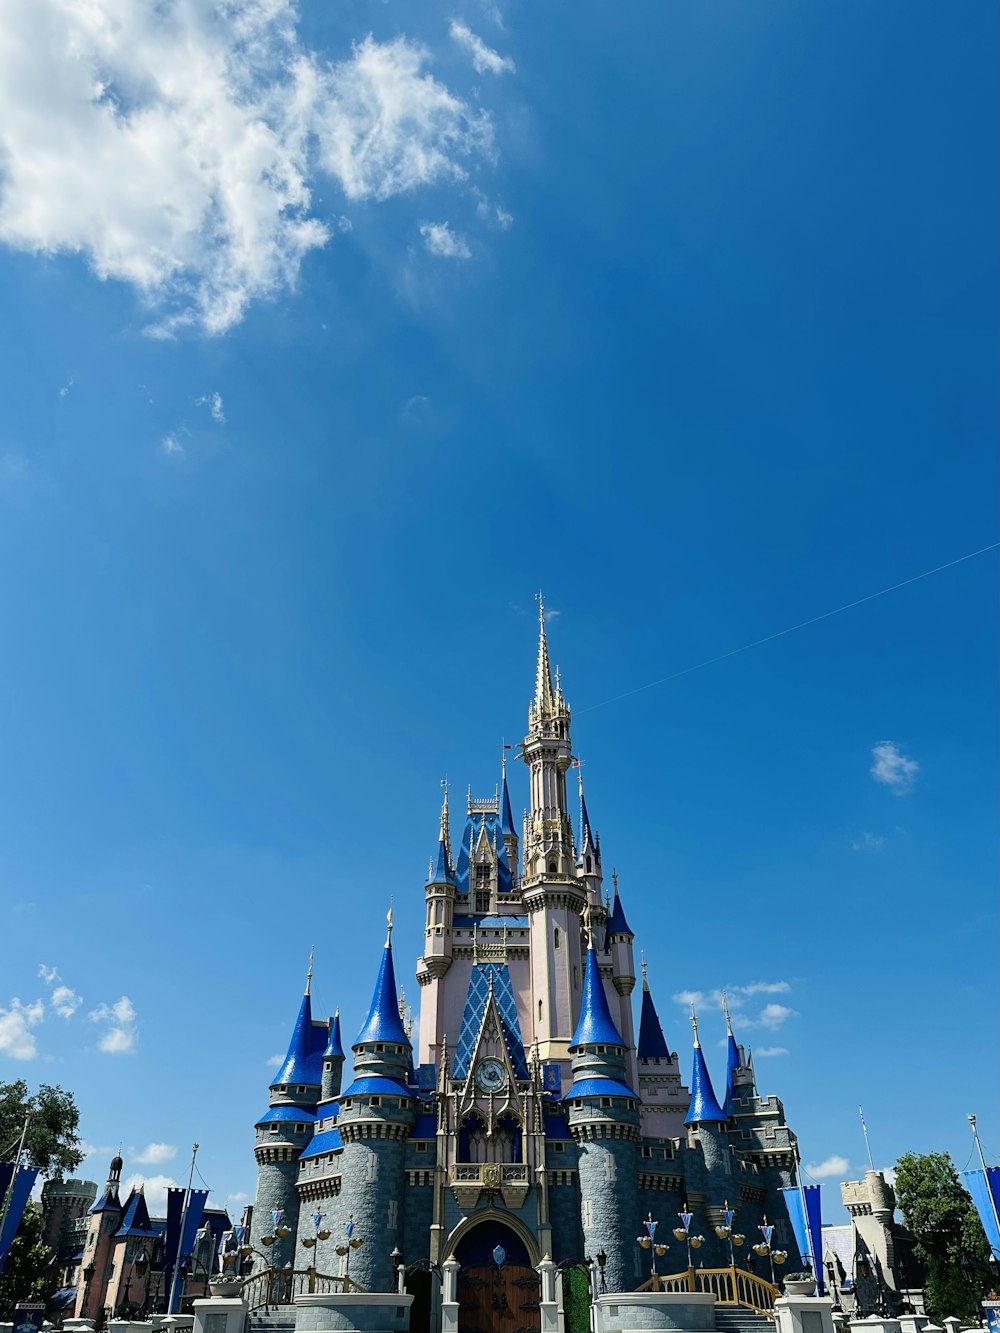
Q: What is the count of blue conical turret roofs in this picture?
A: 11